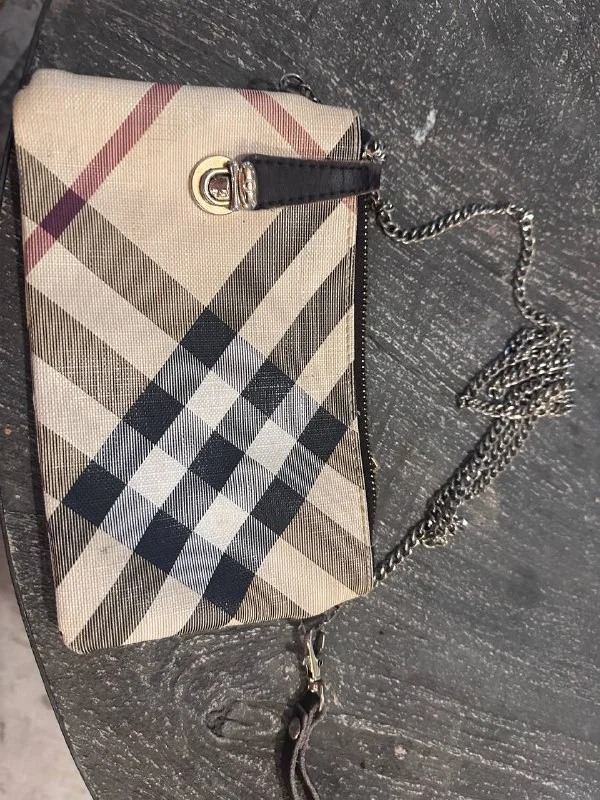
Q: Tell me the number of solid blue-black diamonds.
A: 9